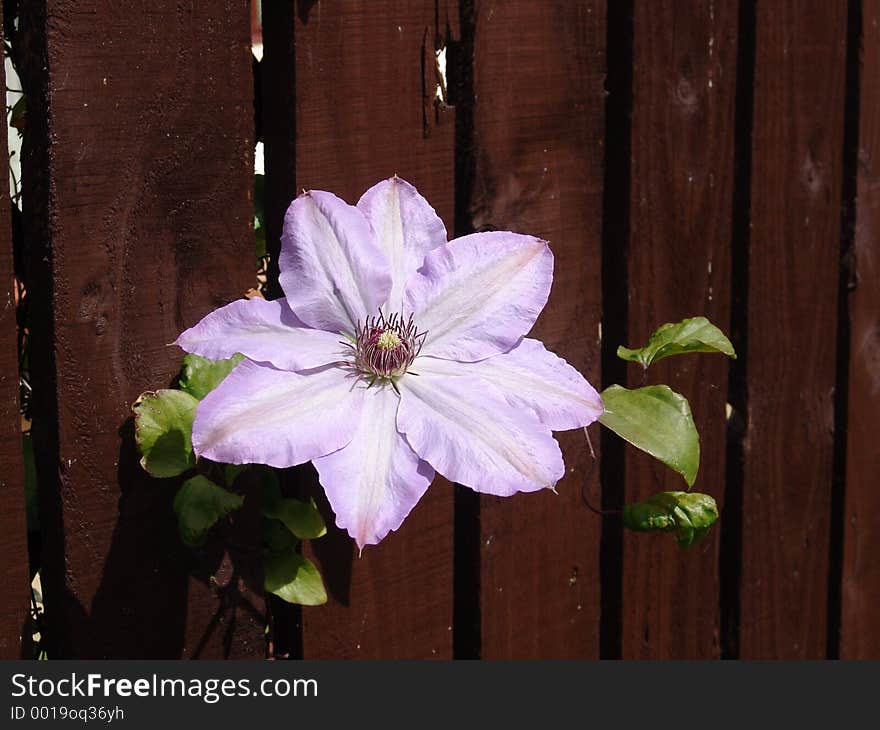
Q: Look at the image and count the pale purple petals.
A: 8